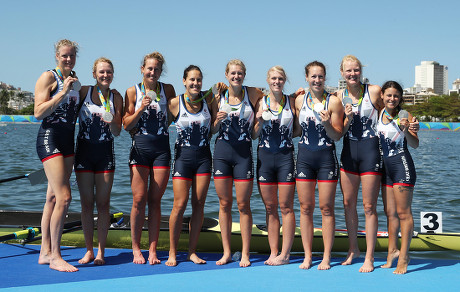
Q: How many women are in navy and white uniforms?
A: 9